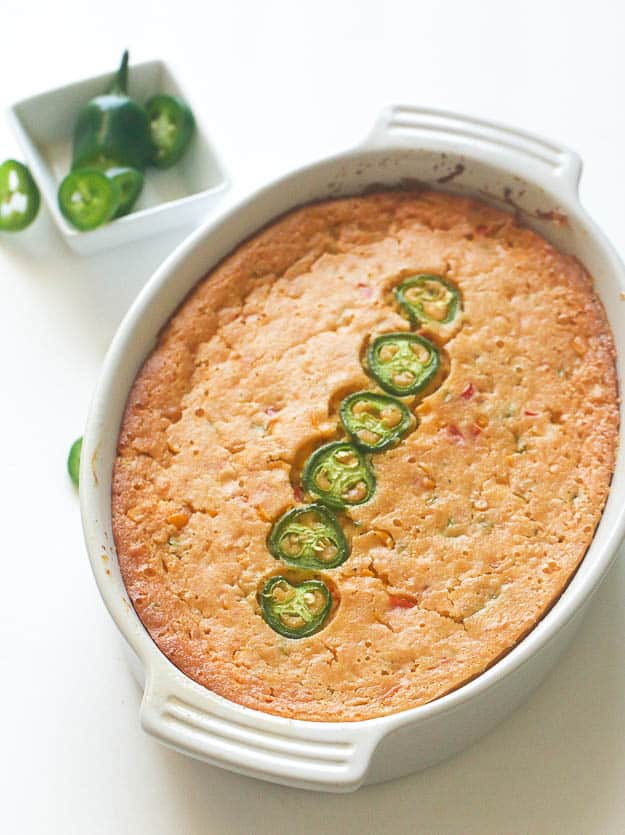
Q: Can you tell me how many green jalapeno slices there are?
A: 11